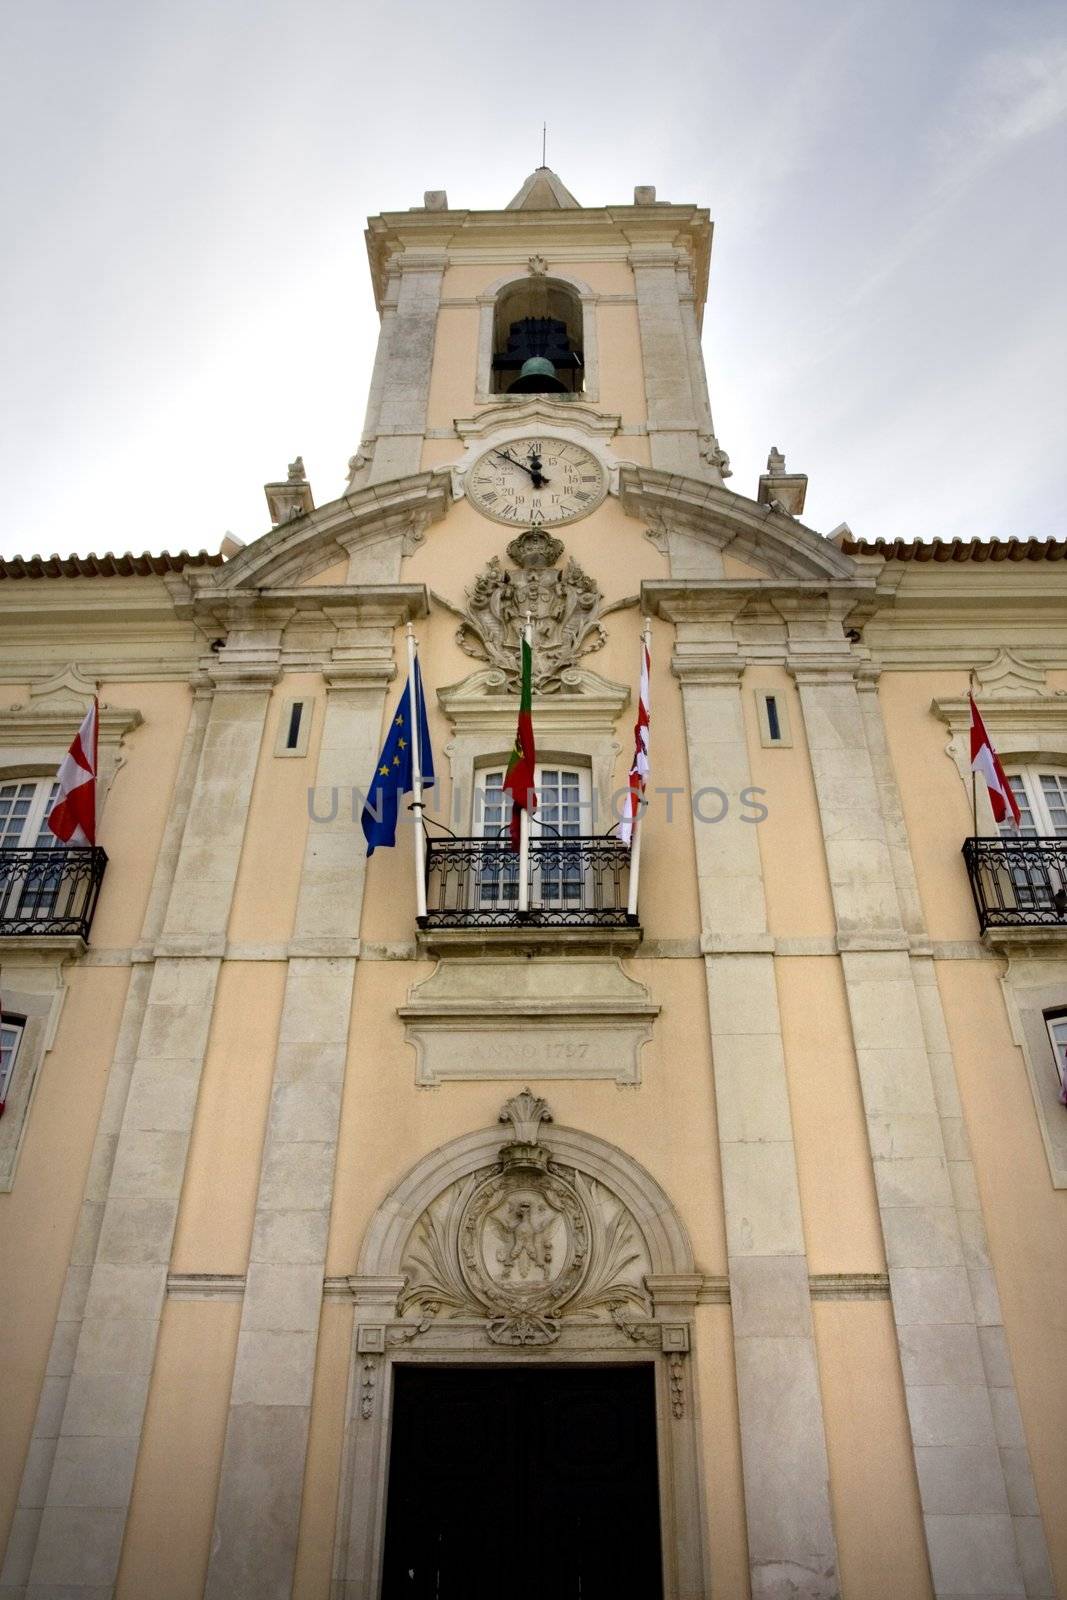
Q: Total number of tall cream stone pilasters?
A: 4